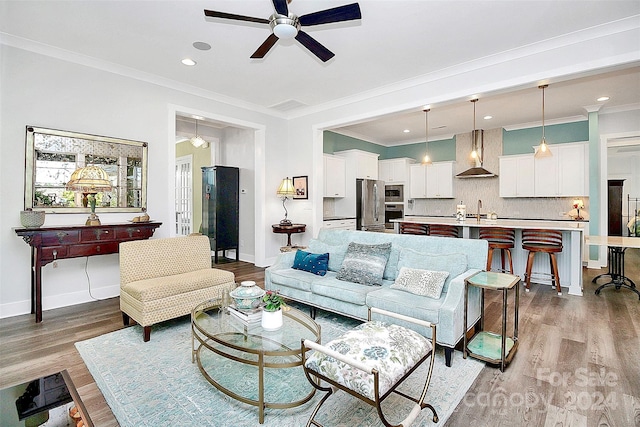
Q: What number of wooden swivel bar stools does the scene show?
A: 4